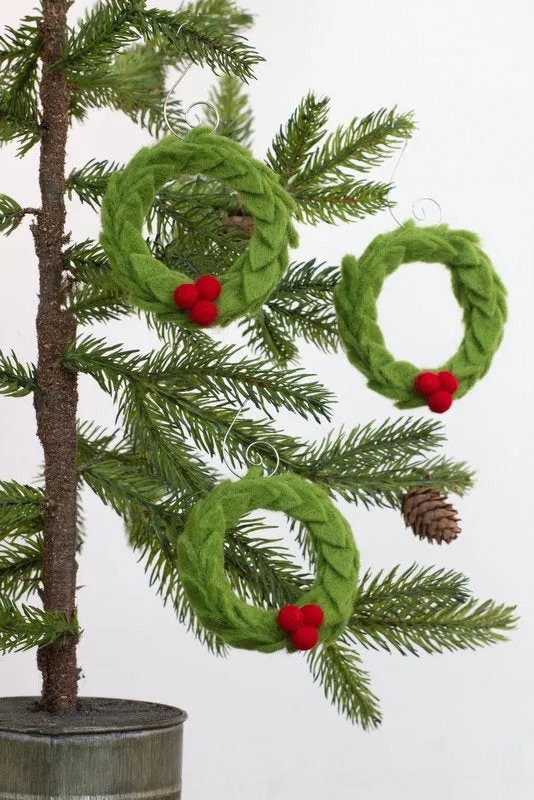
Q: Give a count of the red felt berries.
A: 9